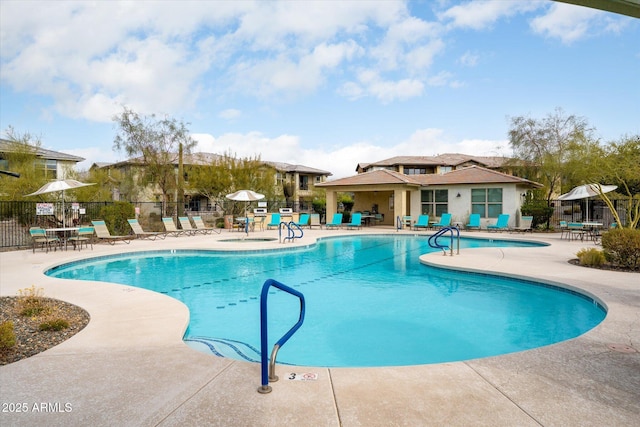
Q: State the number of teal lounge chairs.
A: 8